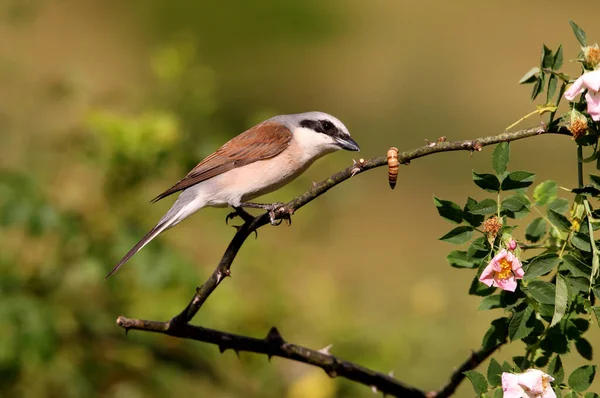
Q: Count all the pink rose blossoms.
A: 3